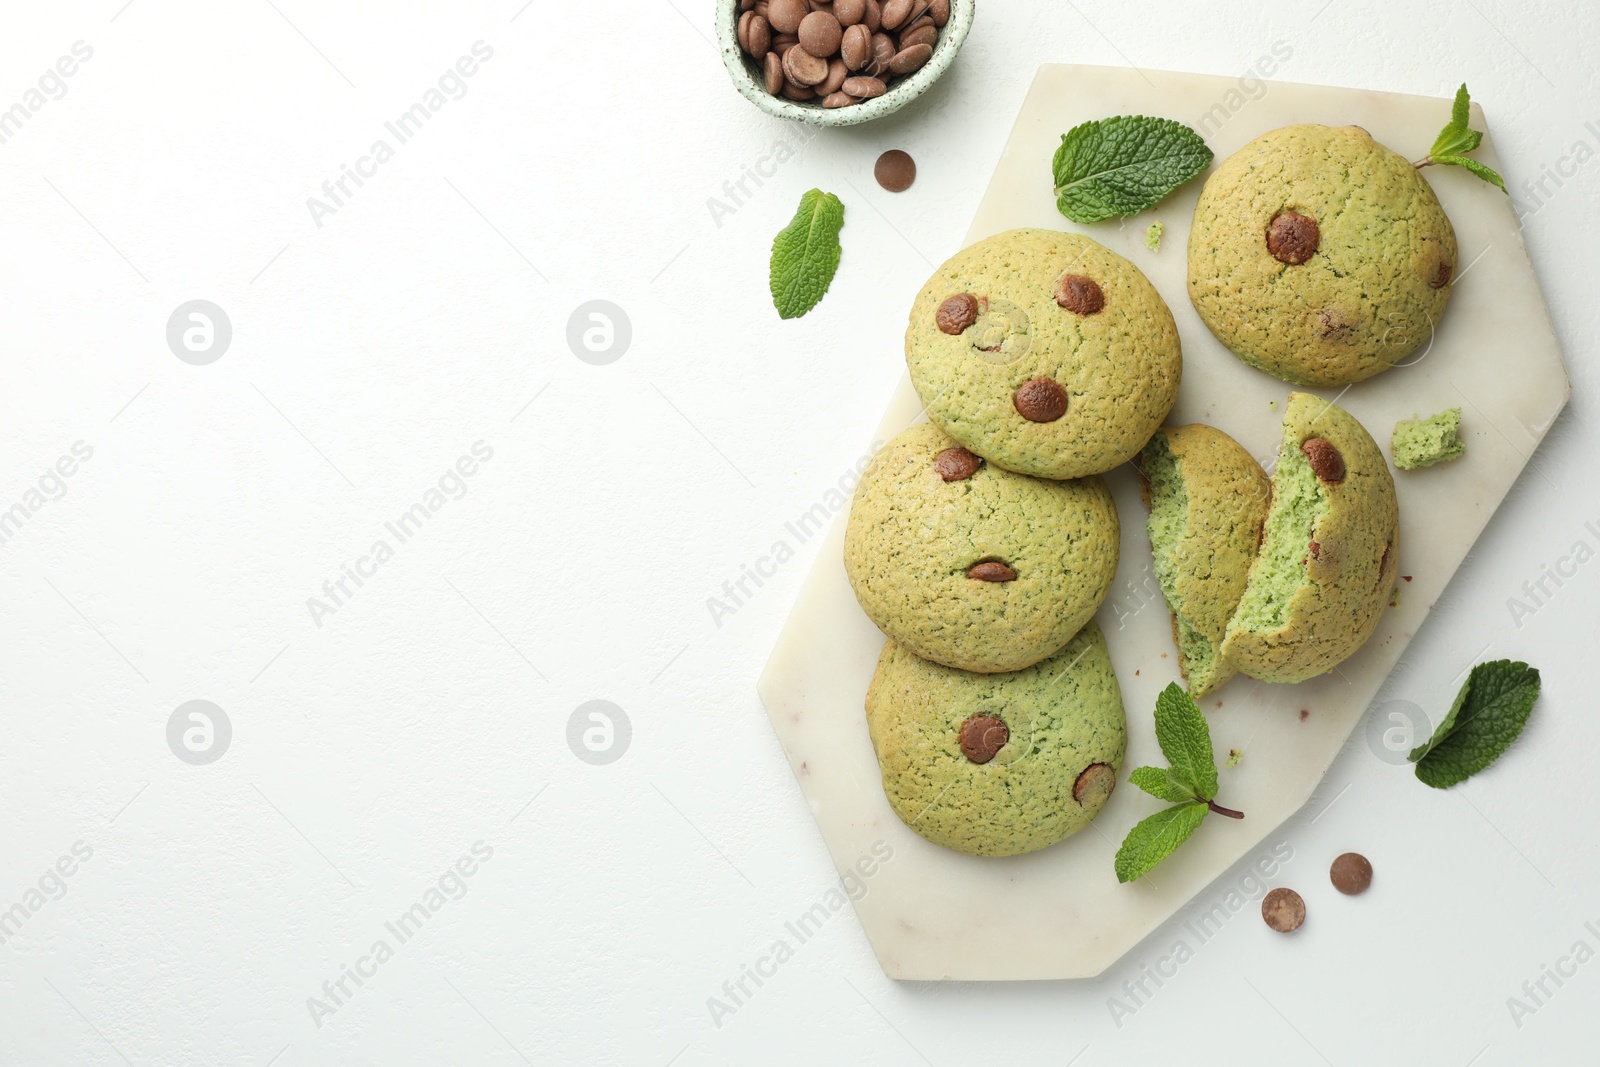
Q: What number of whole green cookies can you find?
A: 4